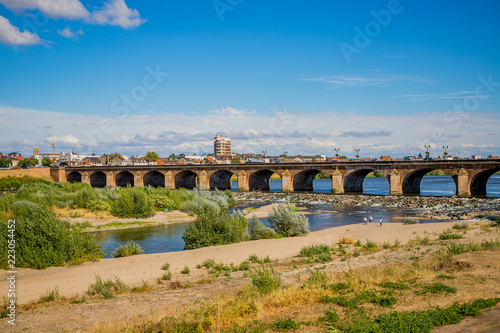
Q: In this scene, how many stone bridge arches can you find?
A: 11